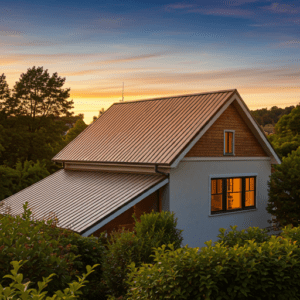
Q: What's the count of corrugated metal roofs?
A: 2